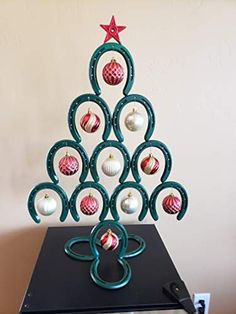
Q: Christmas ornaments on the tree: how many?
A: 11